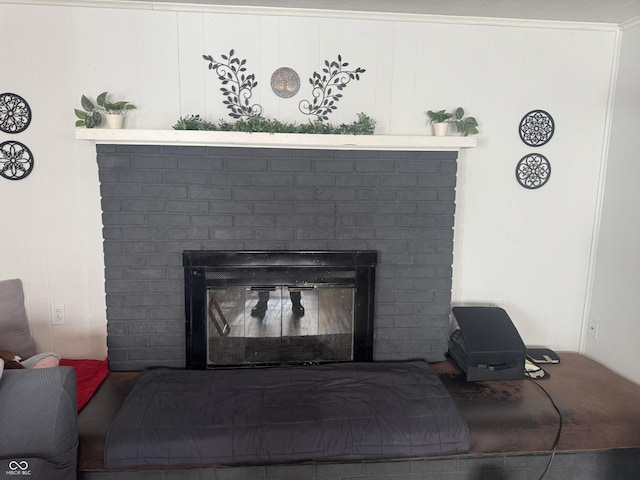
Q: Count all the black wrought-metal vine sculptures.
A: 2